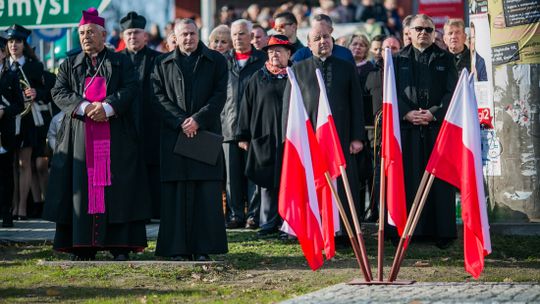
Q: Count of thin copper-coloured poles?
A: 5